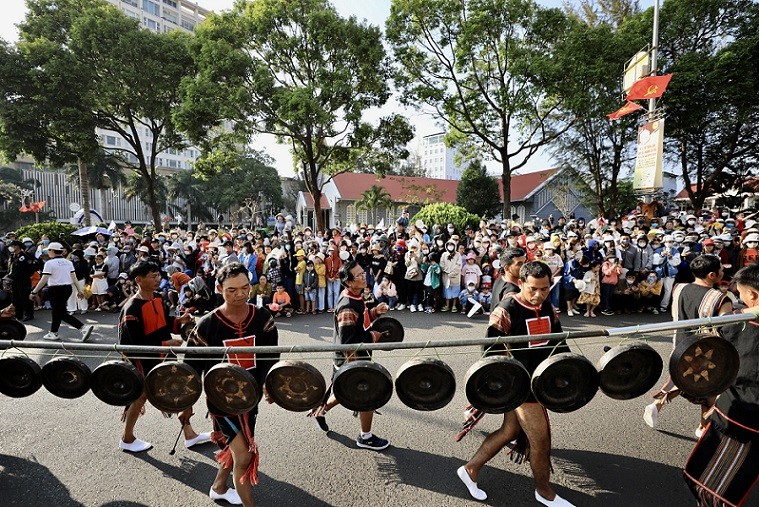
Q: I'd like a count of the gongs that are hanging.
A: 12